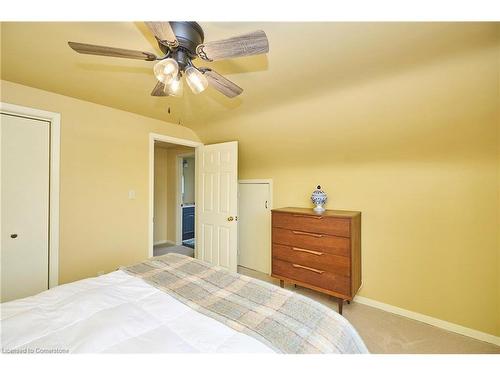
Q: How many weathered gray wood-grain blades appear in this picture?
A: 5